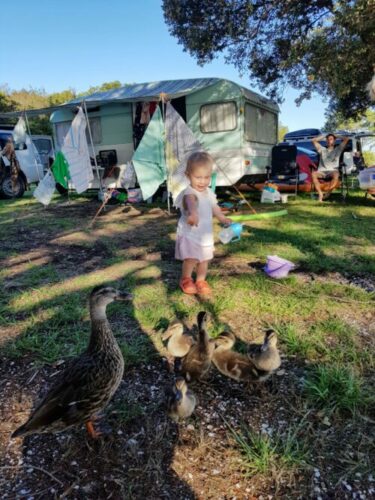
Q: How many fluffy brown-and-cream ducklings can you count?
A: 5